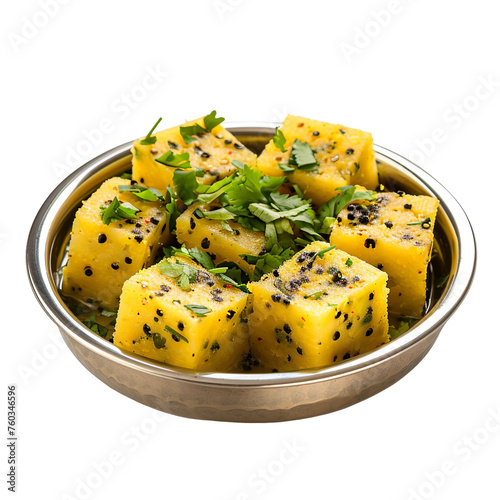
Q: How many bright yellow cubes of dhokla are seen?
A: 7